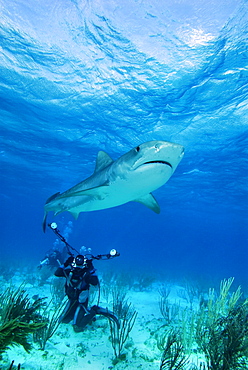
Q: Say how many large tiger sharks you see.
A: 1